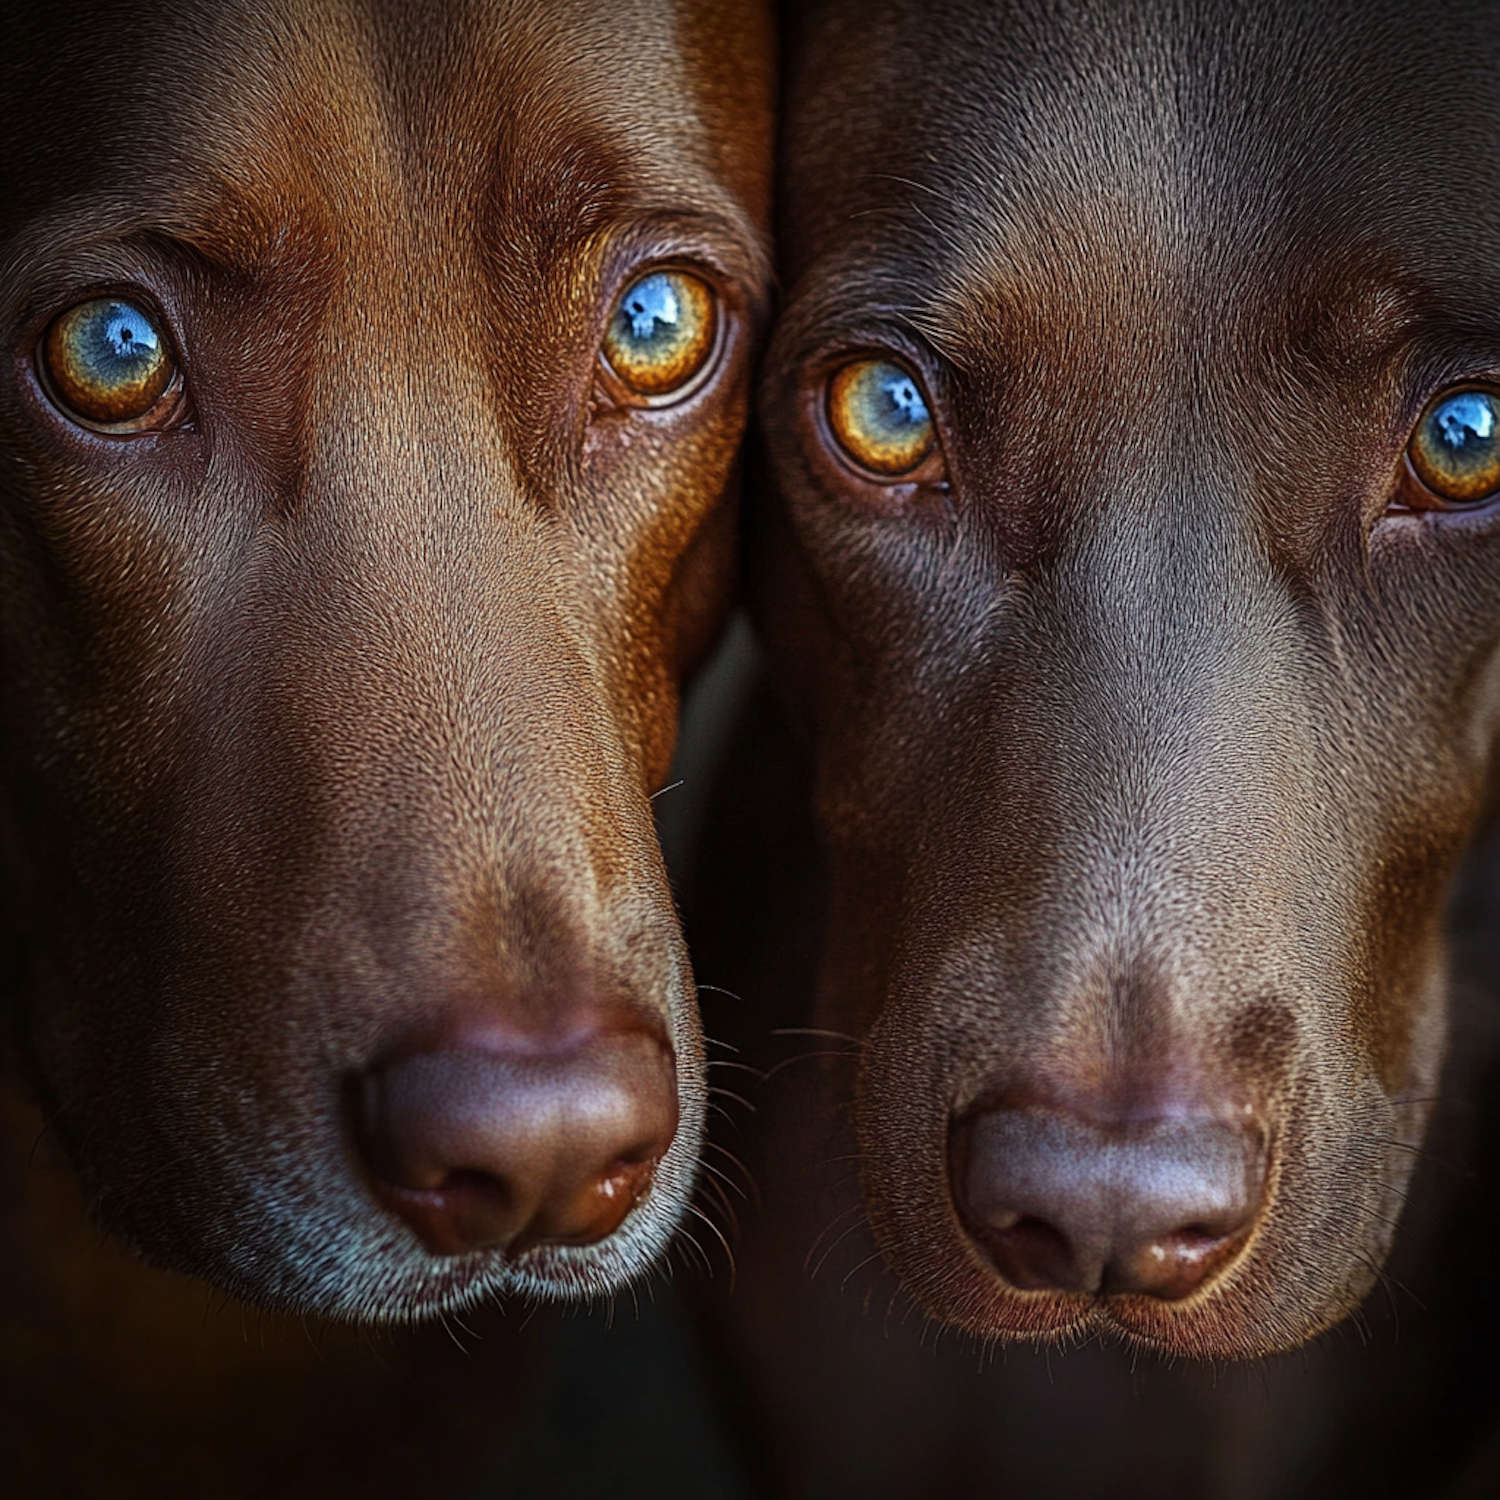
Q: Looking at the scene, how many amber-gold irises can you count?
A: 4